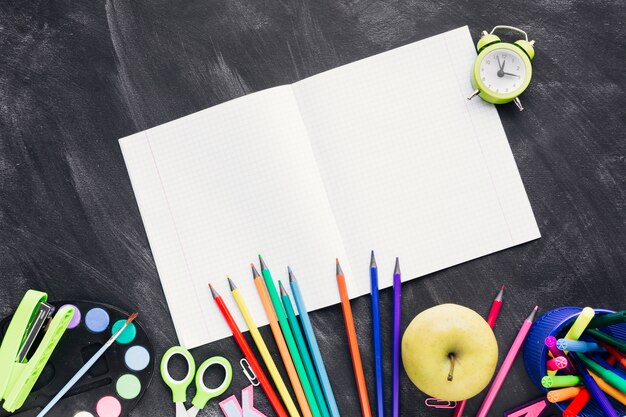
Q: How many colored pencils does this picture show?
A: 11